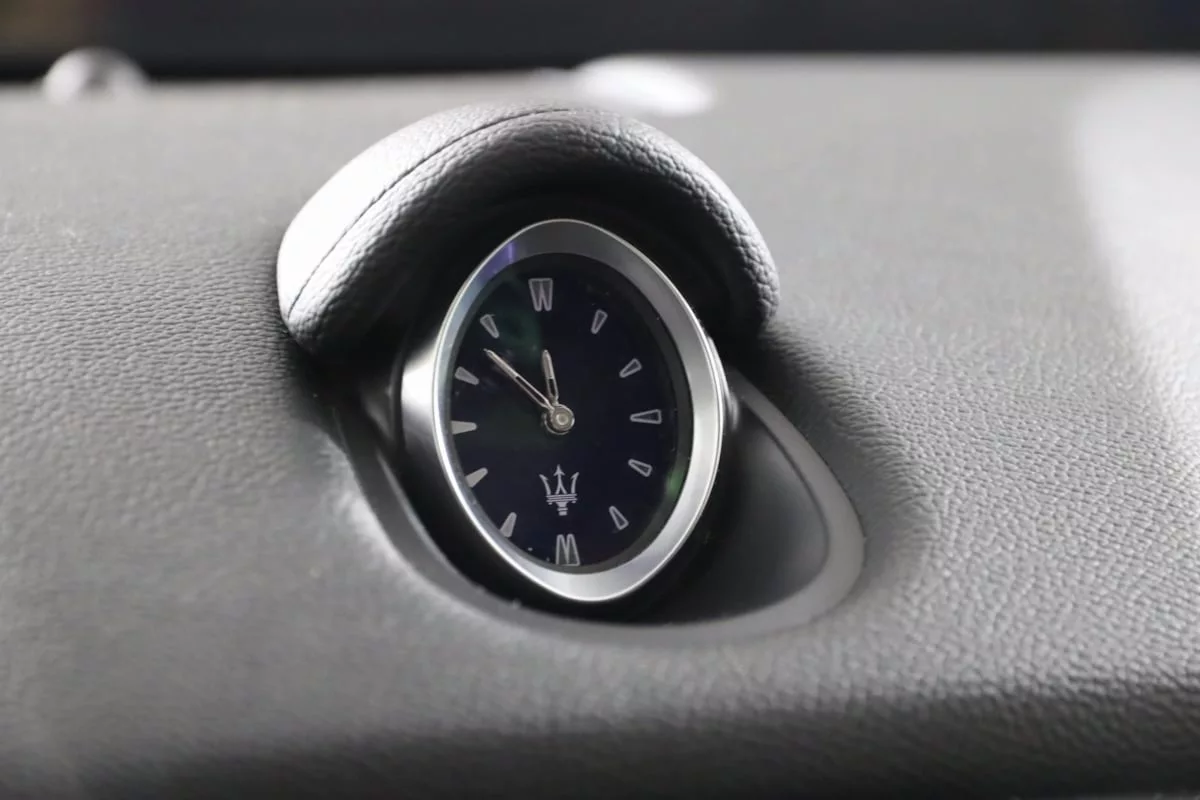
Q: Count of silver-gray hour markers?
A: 12